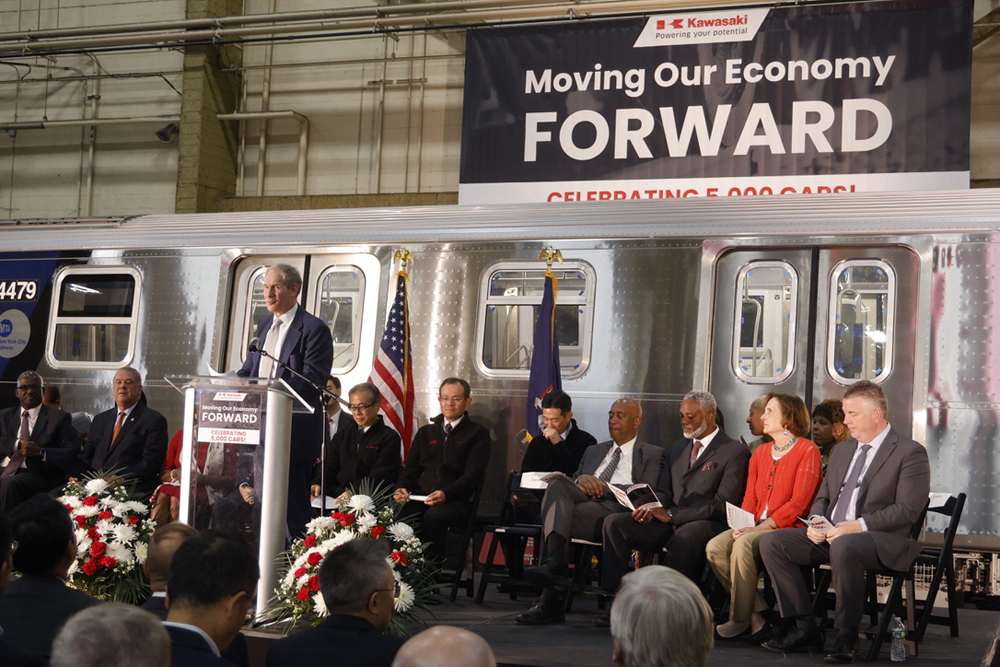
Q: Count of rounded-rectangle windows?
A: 6